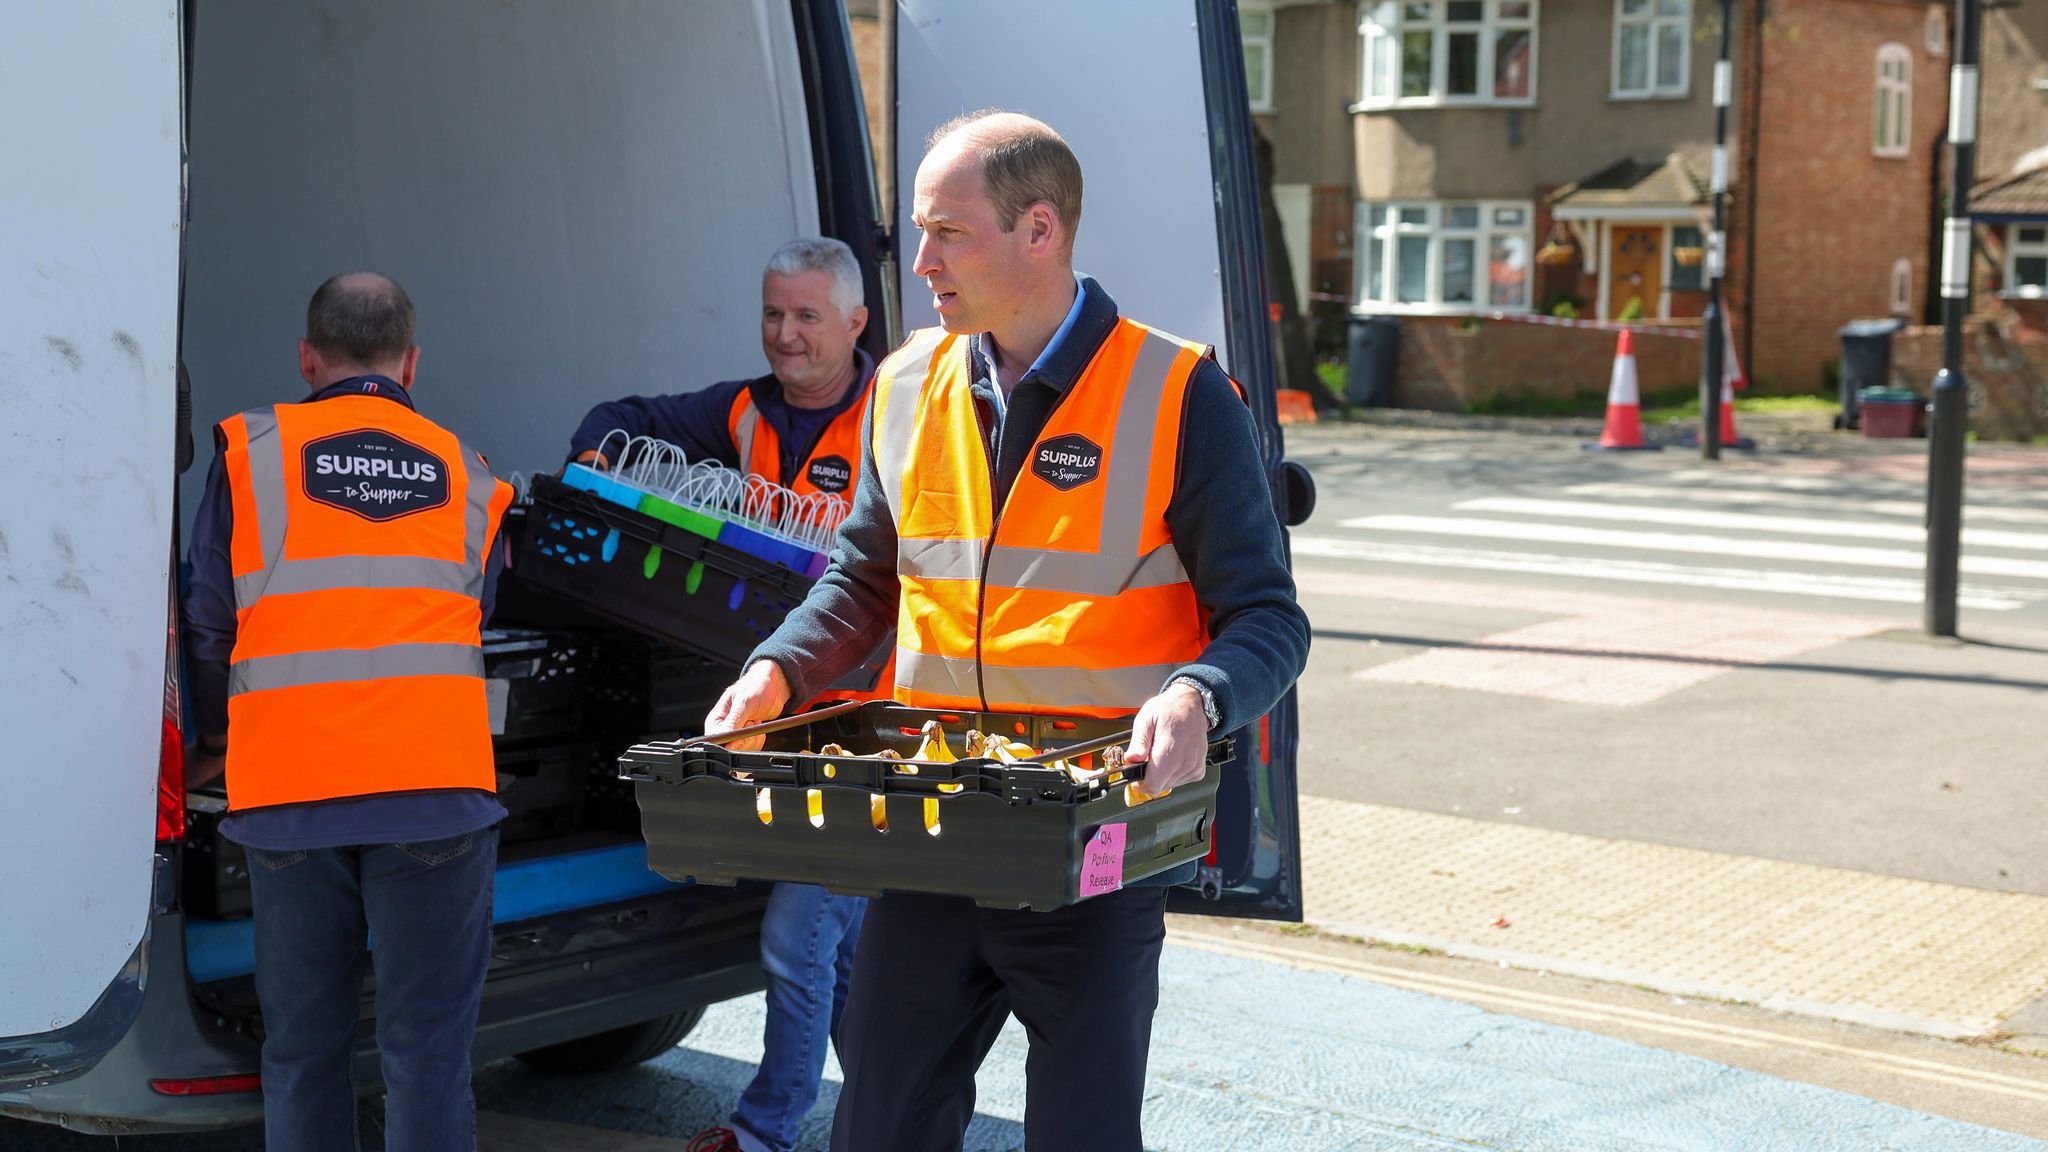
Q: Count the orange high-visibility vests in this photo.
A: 3